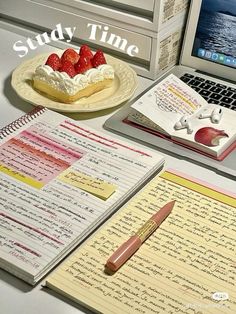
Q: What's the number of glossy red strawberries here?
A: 6